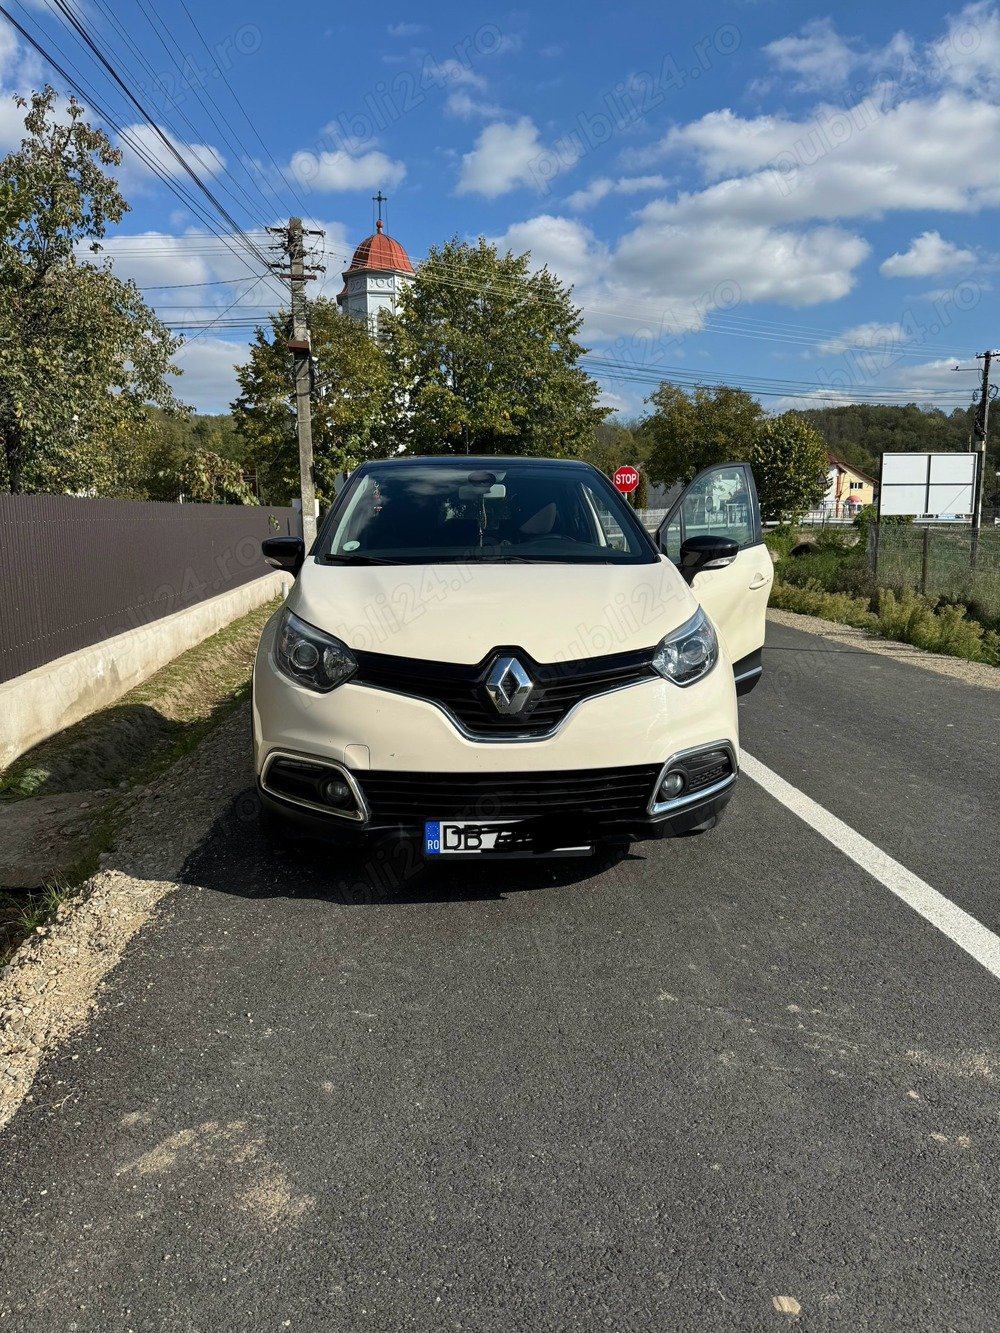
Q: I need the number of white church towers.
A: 1